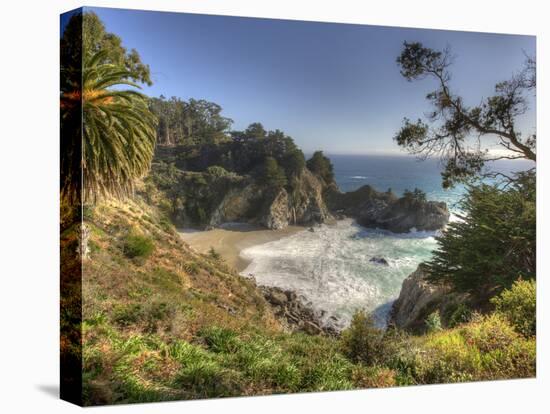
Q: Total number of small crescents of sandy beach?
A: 1